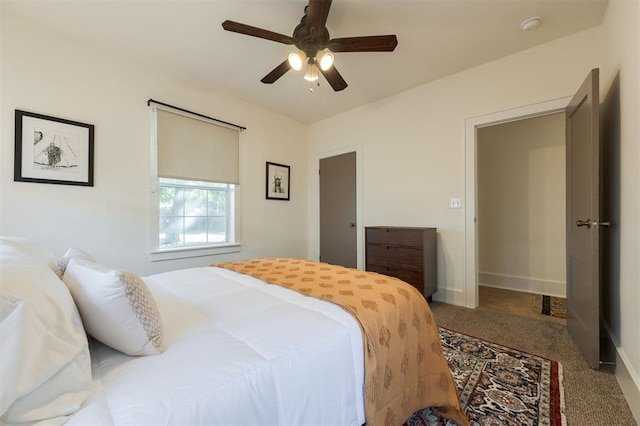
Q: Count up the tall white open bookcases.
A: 0